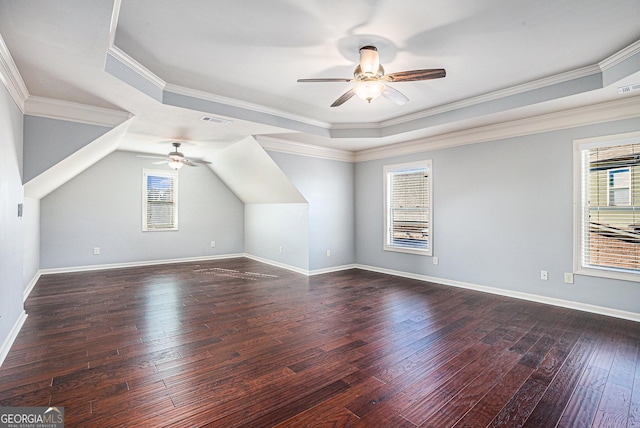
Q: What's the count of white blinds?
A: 3